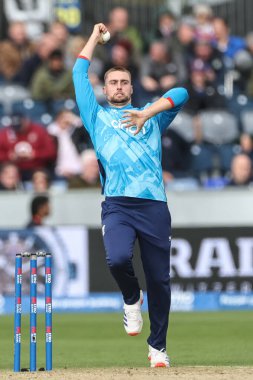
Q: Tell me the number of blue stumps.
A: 3